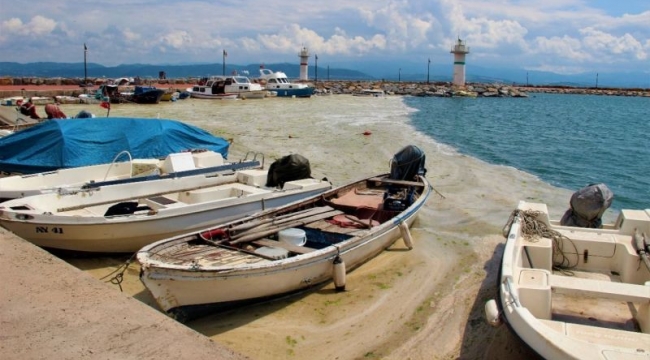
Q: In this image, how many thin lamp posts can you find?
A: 8